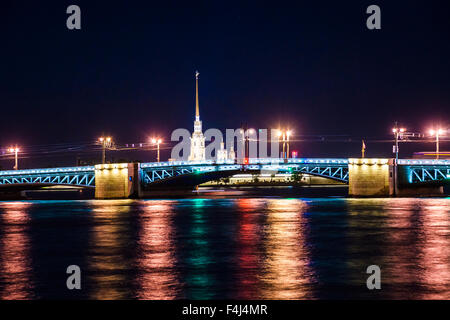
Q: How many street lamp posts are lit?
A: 7